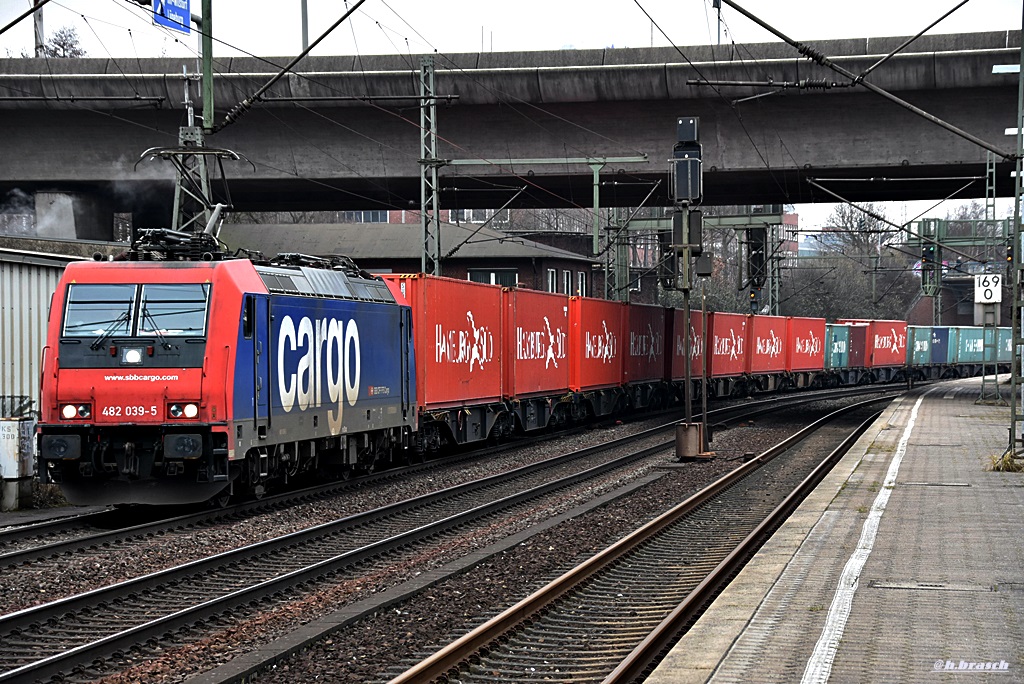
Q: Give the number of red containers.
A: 9